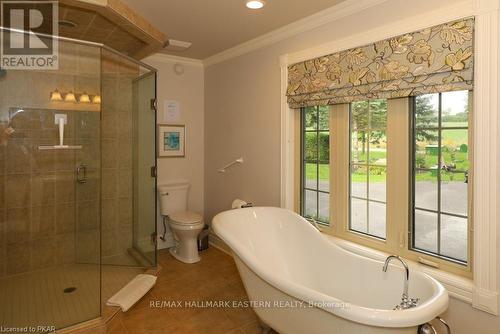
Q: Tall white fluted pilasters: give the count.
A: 2